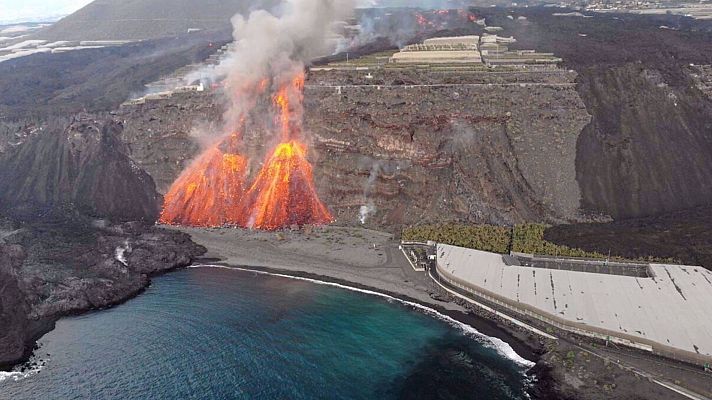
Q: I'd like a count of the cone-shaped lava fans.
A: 2